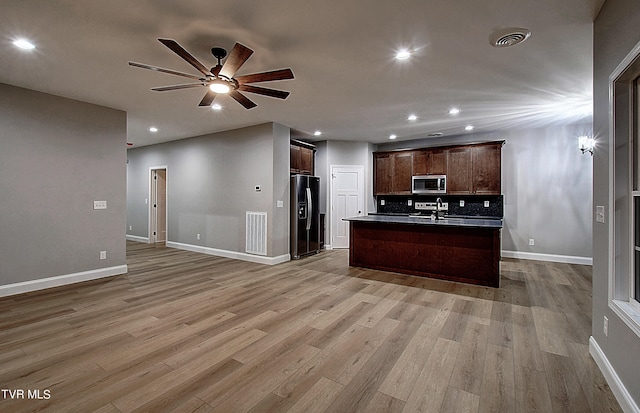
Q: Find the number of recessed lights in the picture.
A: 9